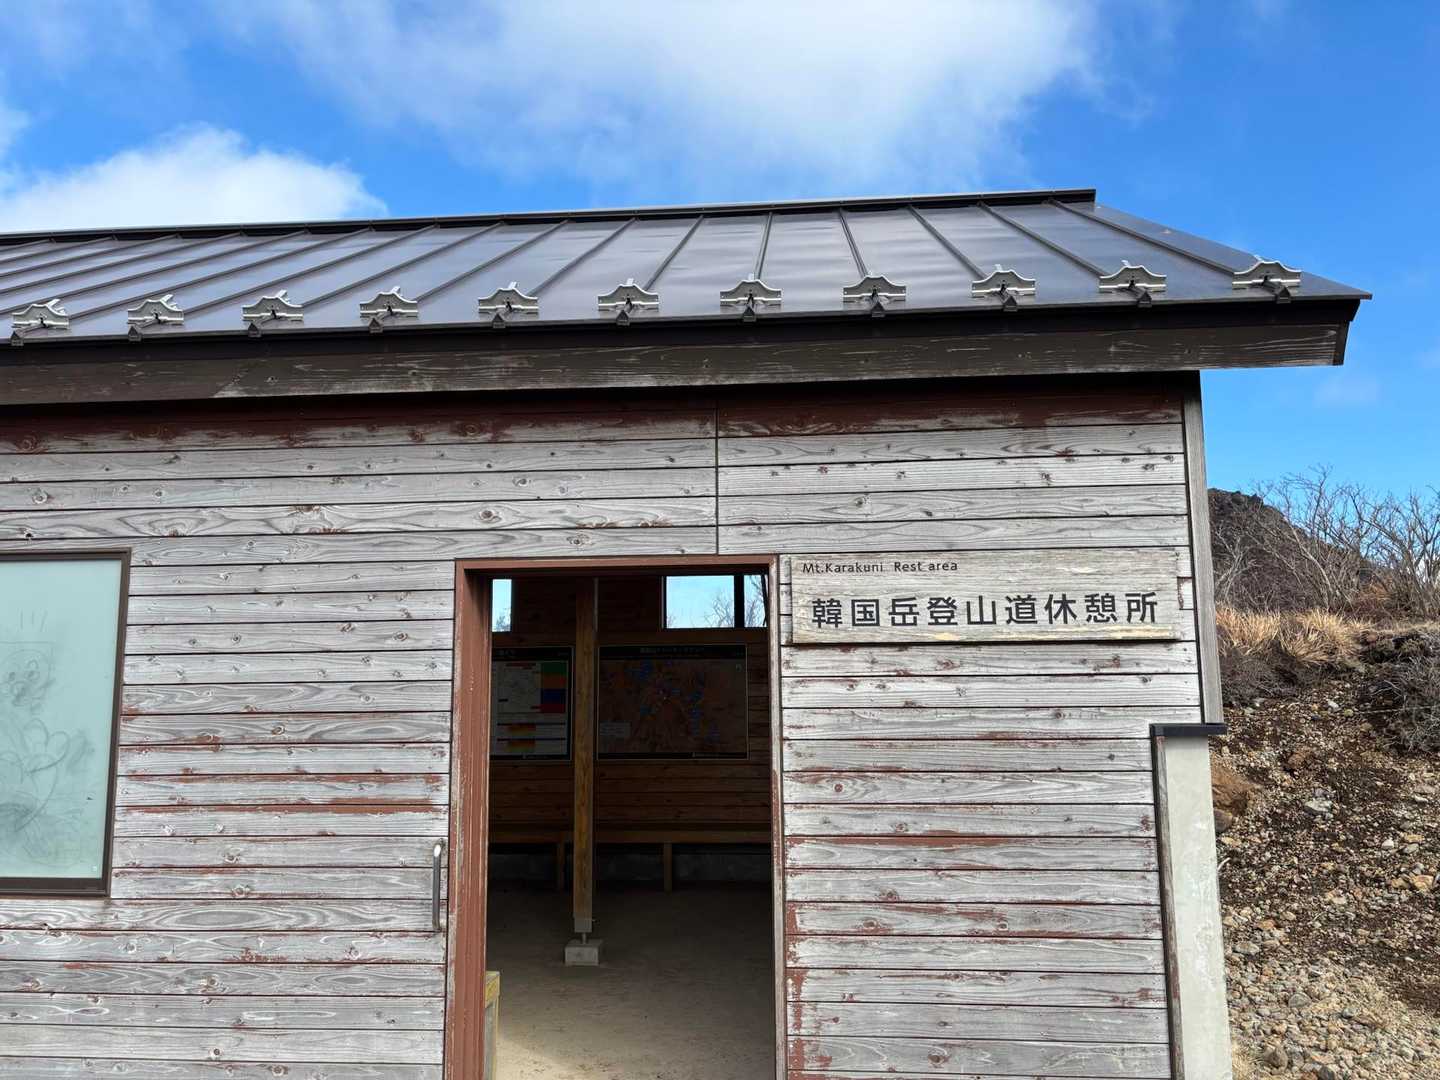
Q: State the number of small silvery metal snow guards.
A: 11